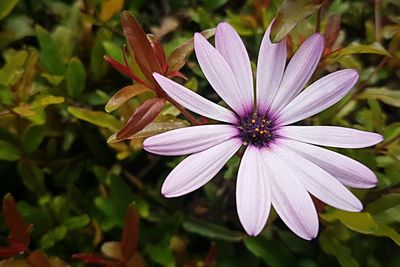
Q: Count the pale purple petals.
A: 13